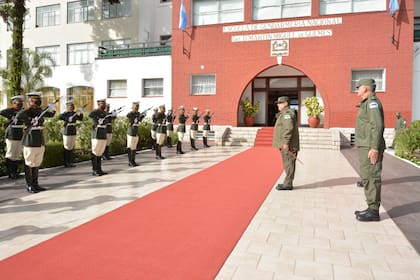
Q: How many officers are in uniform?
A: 14